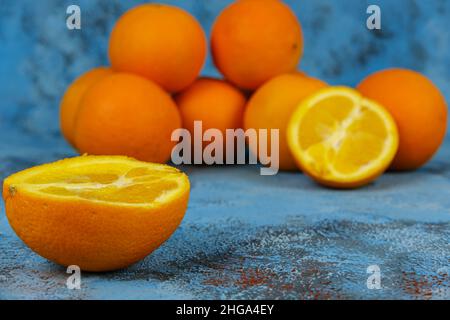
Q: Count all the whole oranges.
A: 7